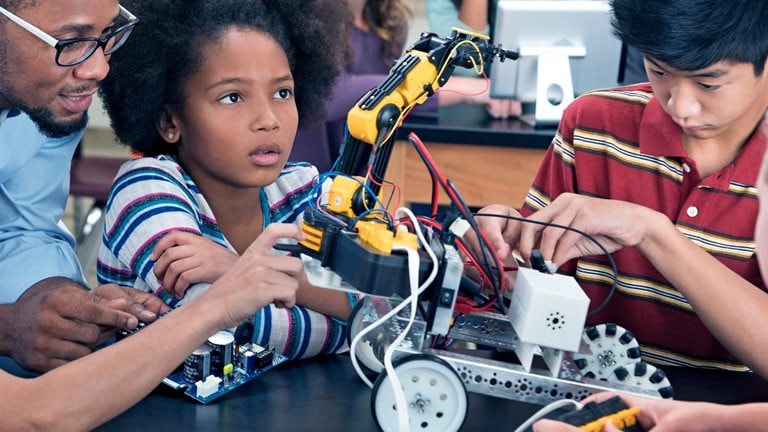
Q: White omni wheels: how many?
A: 2